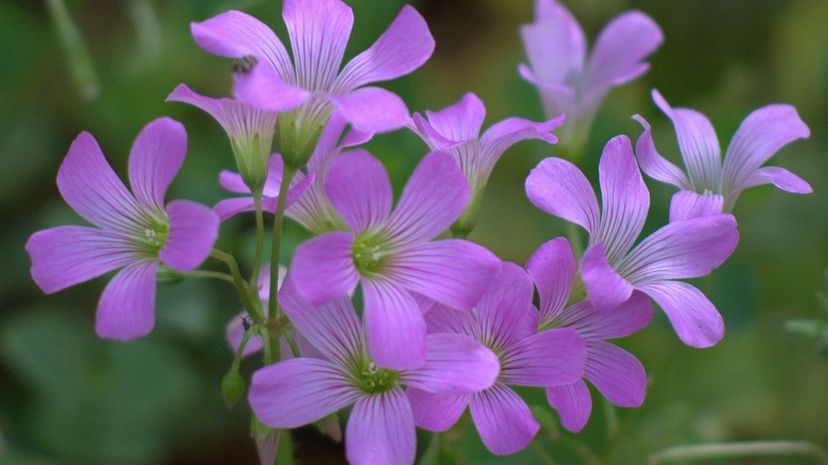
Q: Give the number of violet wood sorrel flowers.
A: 12